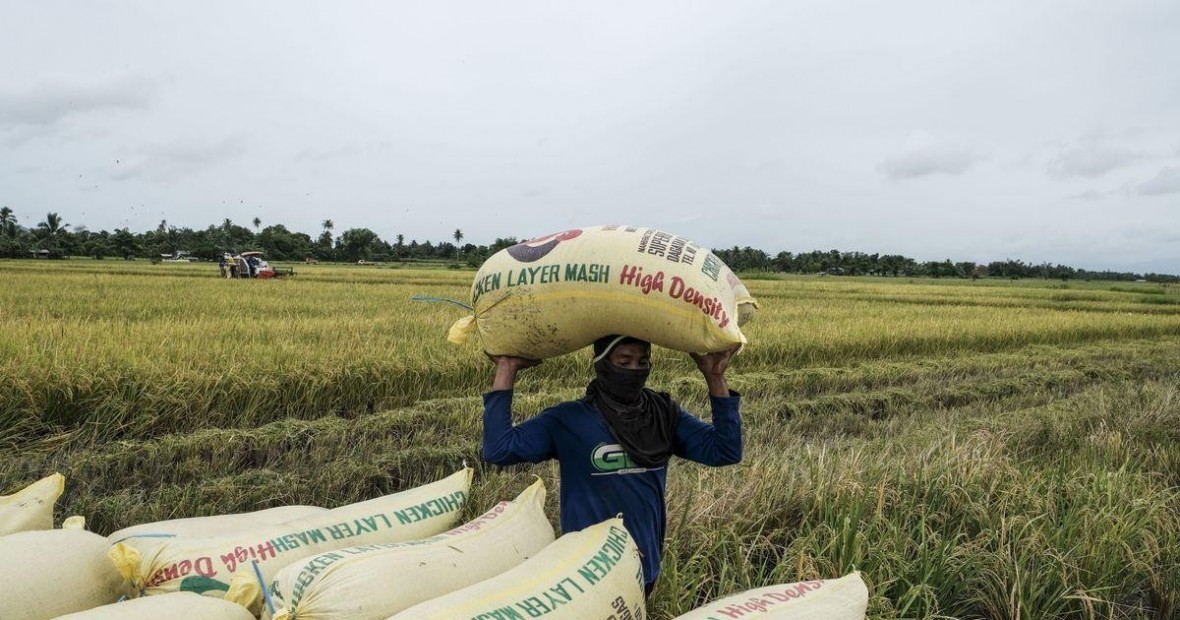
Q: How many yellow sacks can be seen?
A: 9